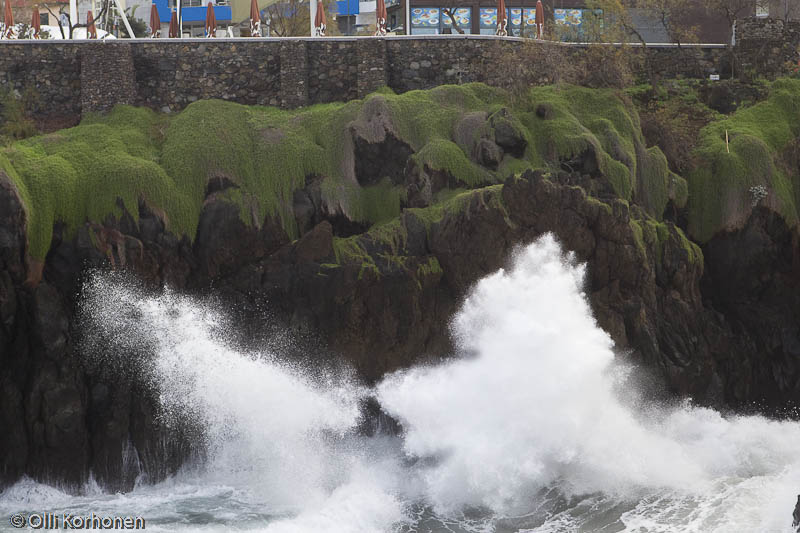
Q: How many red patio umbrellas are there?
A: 11